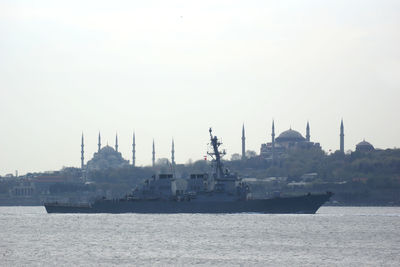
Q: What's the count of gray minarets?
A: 10